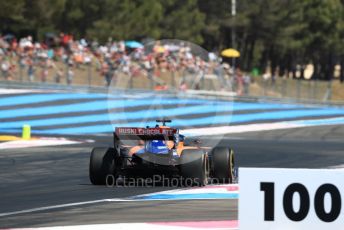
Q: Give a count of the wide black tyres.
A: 3